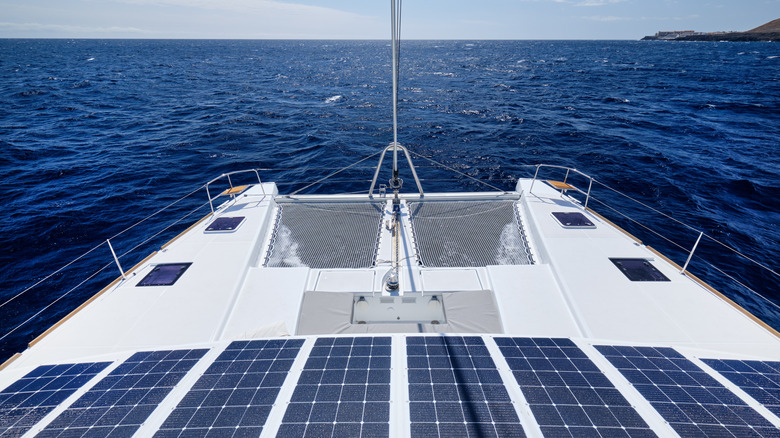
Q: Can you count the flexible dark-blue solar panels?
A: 8